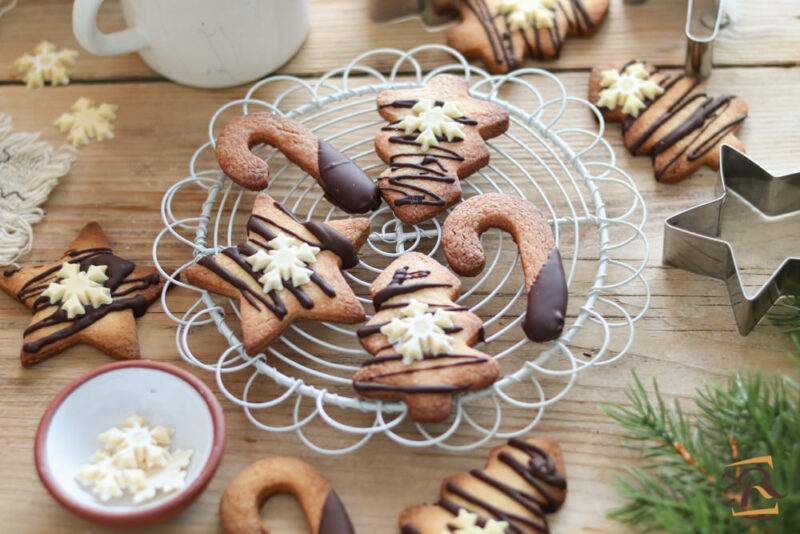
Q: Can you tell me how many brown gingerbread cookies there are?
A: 10